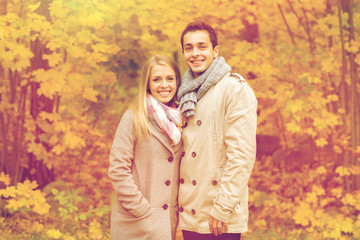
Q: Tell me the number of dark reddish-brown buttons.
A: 11